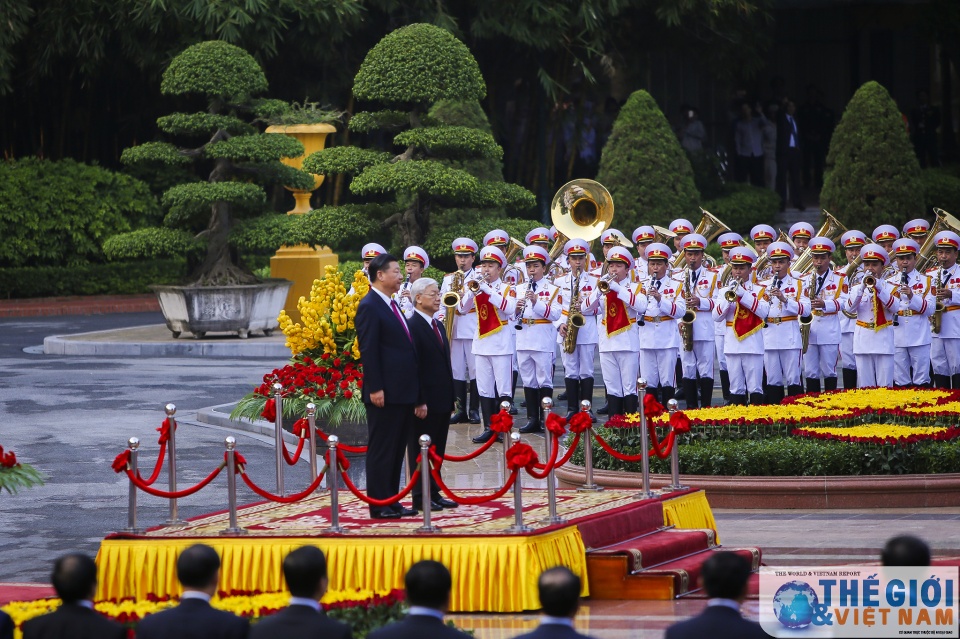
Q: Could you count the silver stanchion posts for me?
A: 13